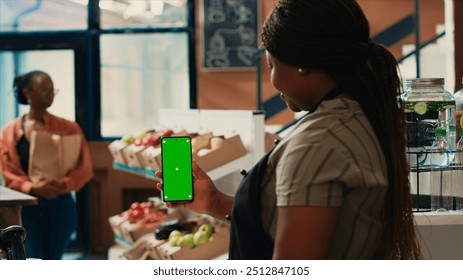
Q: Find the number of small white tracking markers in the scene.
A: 5